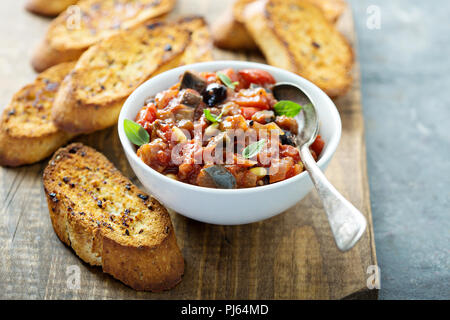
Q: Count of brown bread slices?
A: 8